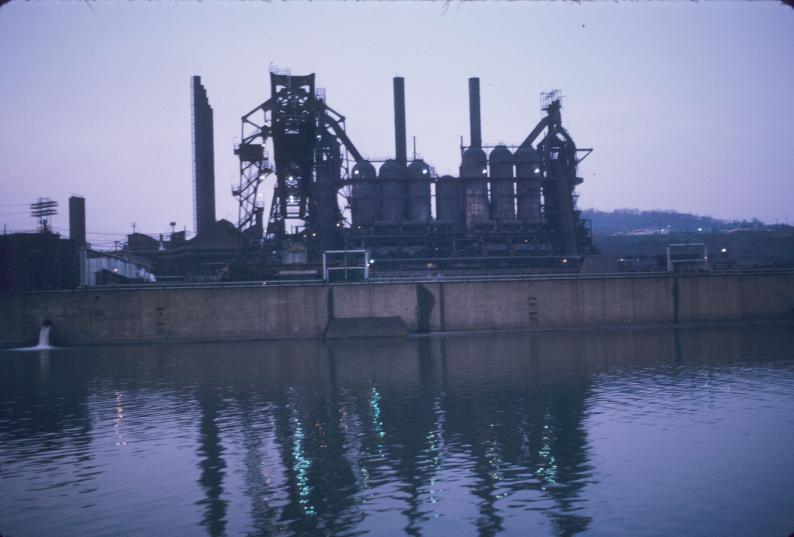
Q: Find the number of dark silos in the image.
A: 7